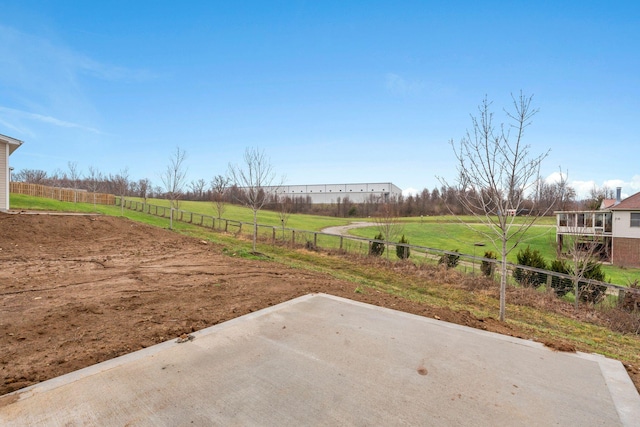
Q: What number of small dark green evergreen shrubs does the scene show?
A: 7